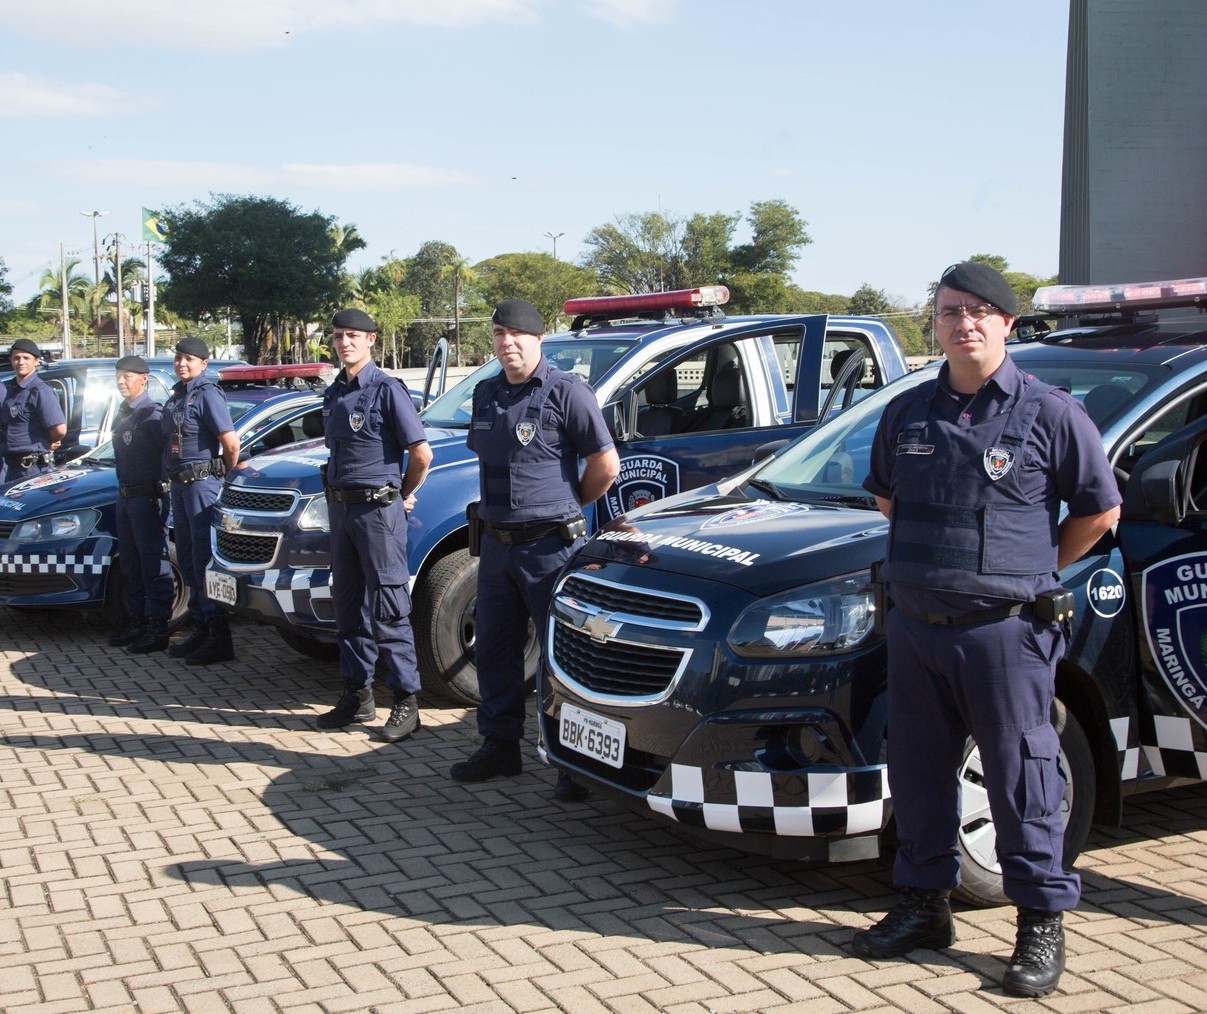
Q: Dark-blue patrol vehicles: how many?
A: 4